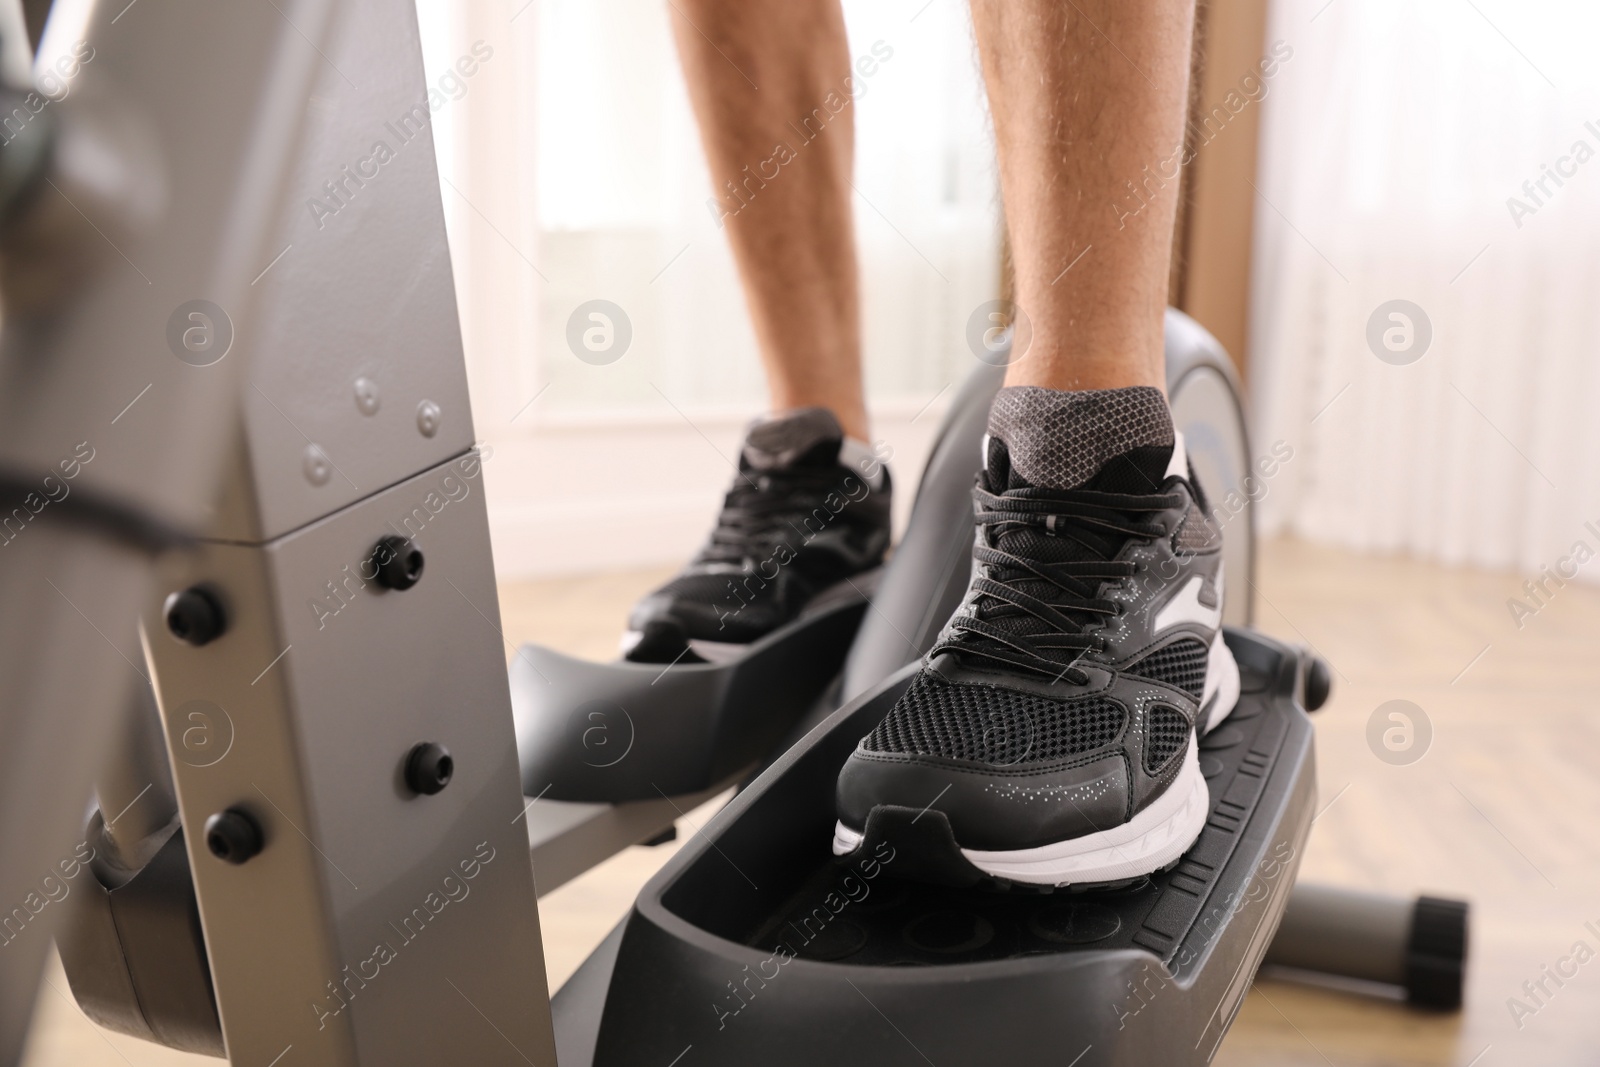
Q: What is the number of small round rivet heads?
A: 3